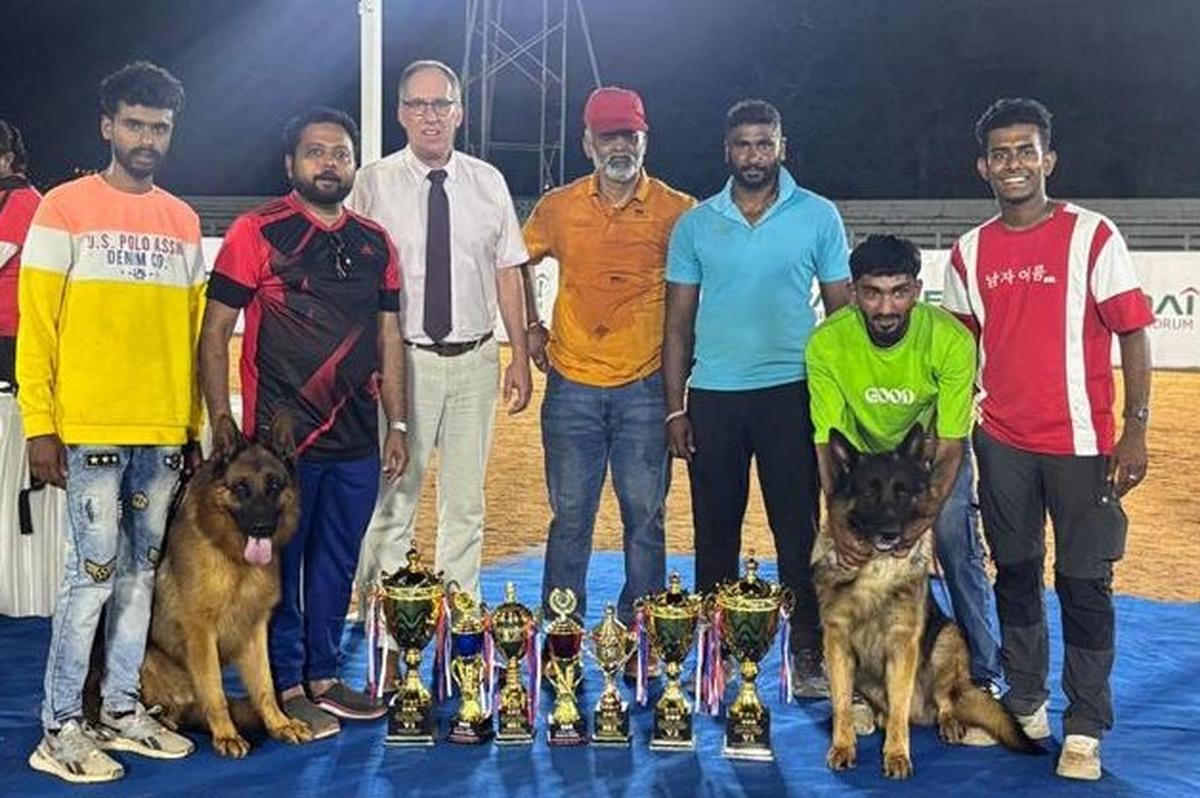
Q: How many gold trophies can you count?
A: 7